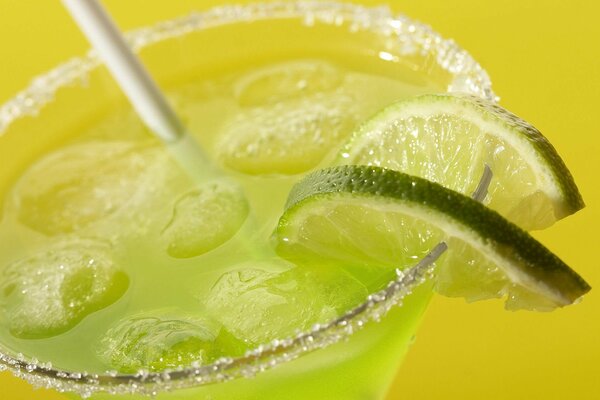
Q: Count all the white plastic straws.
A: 1